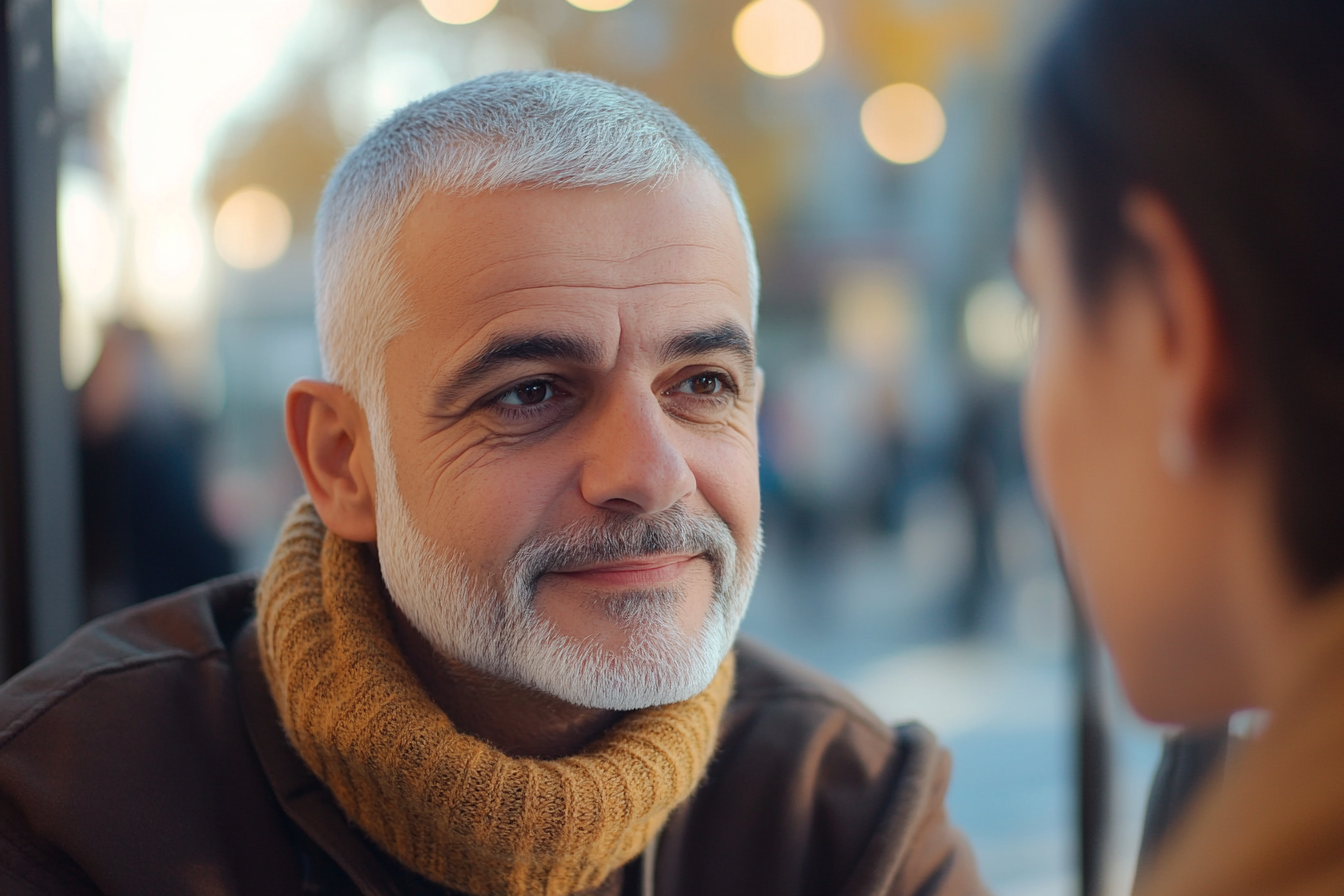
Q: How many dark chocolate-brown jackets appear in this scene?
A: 1